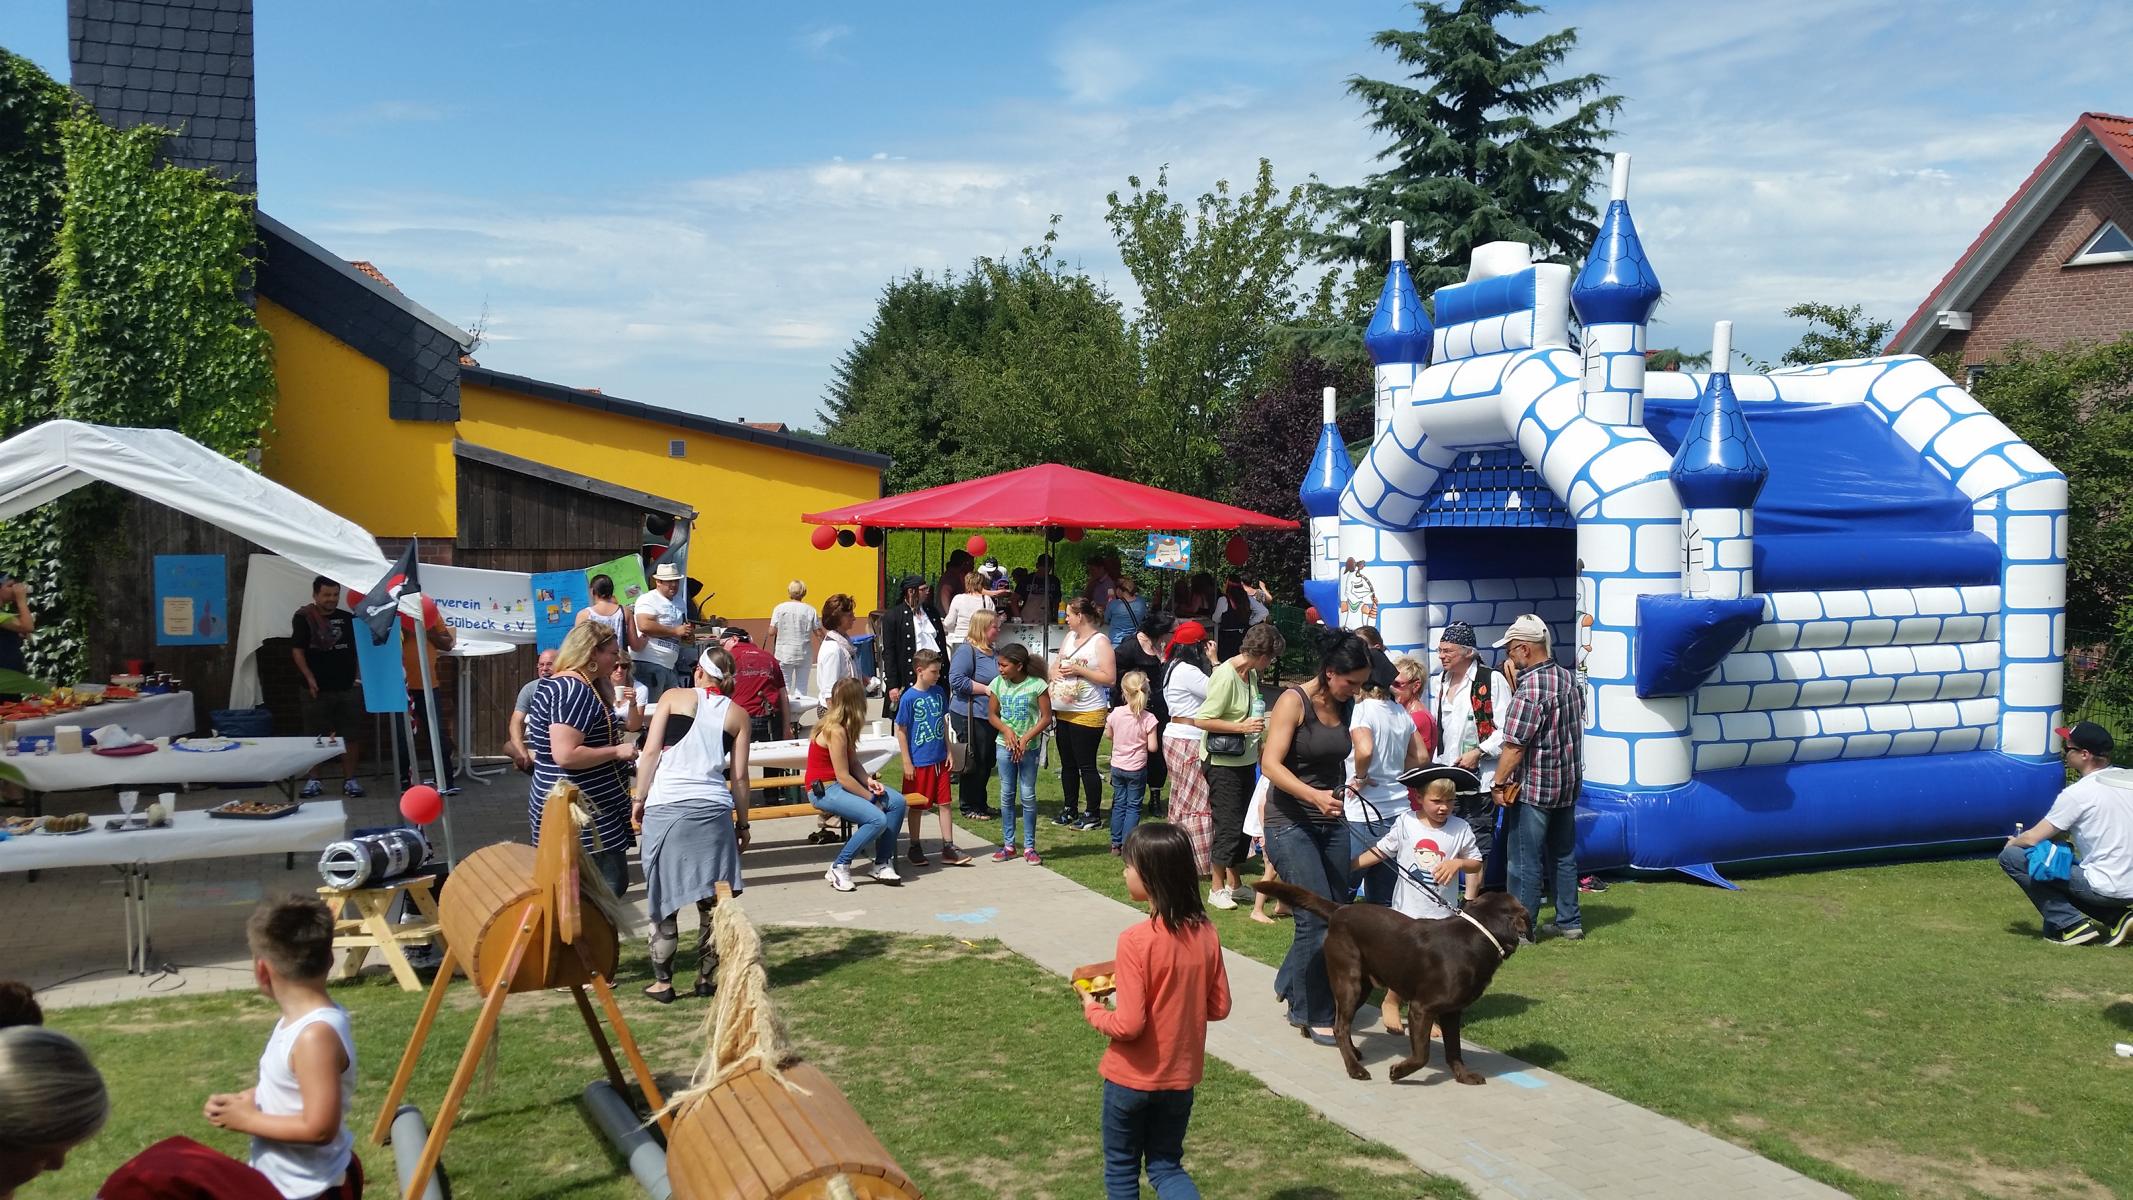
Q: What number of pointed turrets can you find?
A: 4